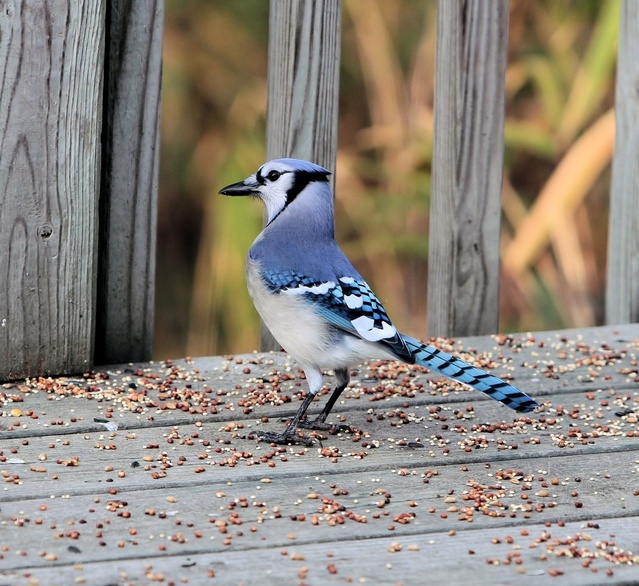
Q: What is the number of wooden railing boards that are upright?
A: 5